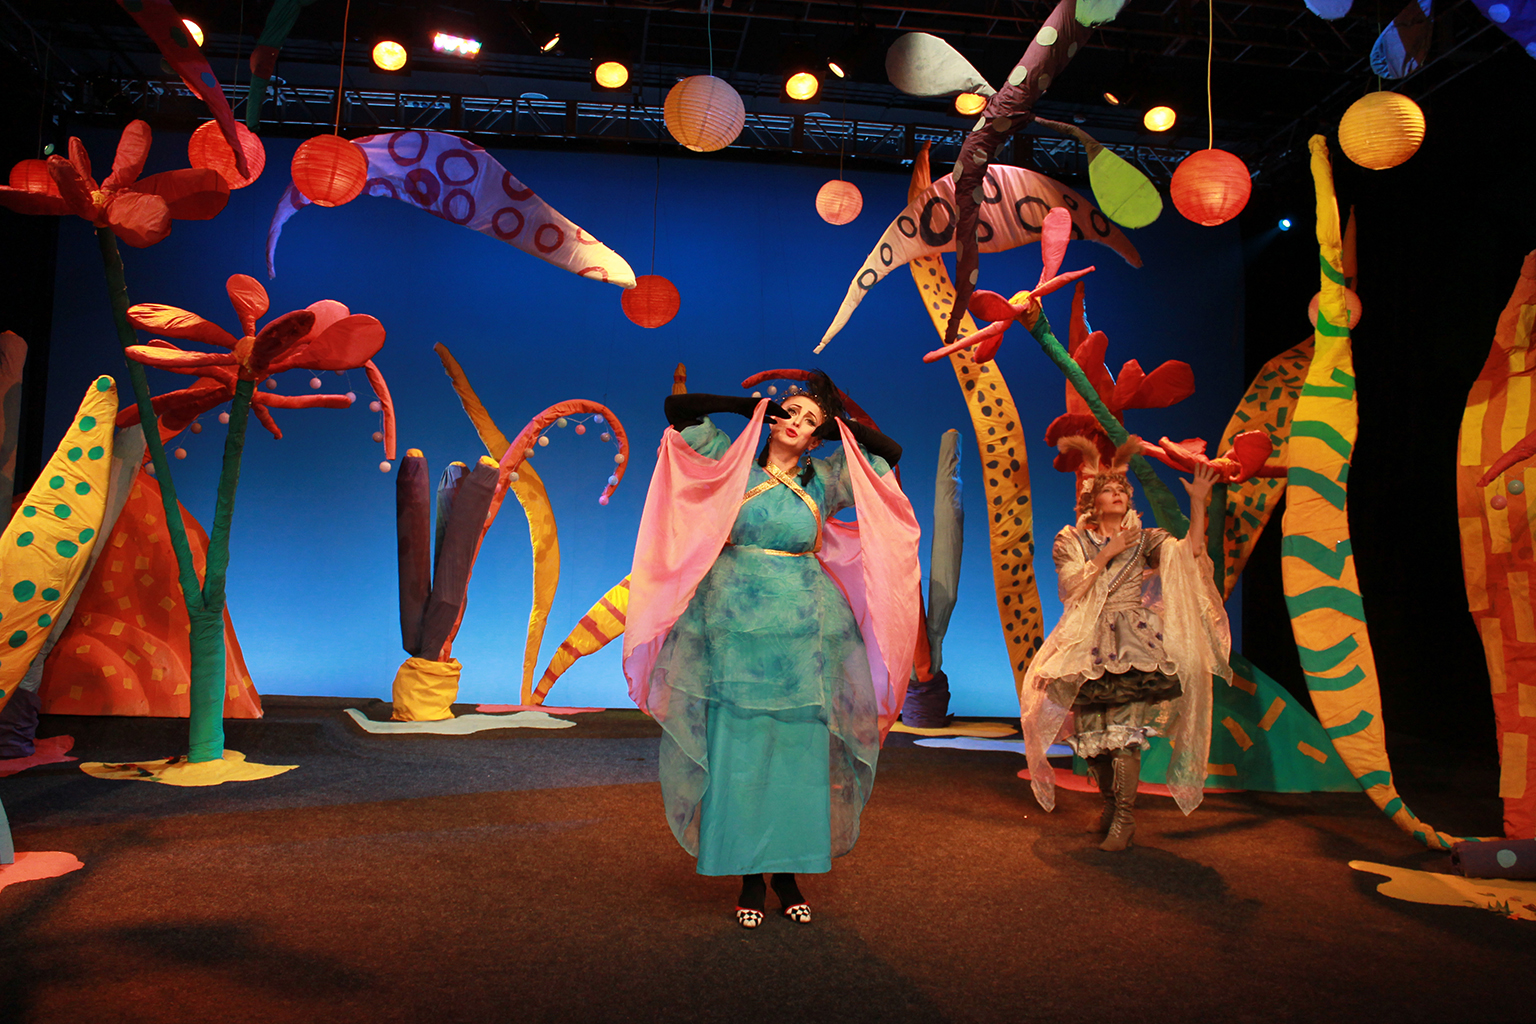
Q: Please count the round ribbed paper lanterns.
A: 9